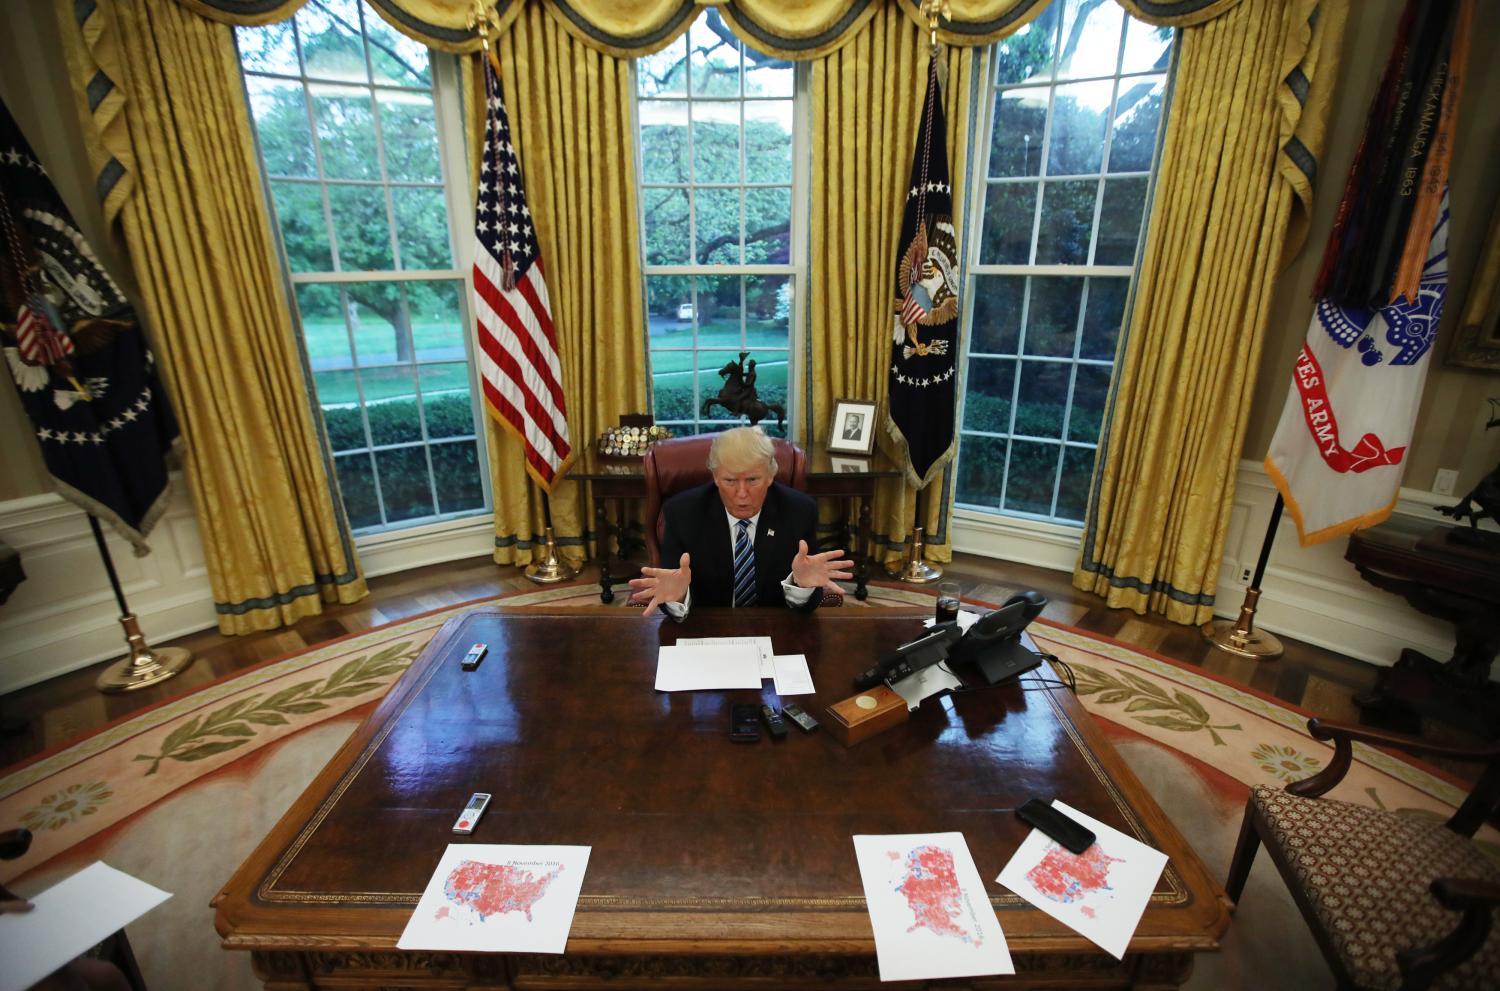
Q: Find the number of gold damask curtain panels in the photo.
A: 4